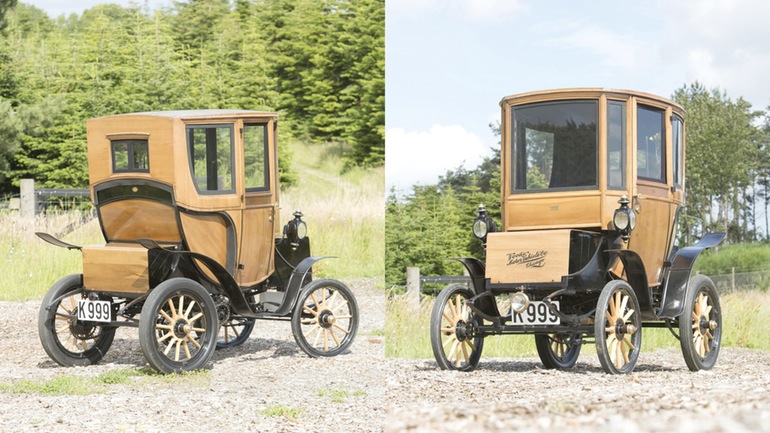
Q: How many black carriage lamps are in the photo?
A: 3